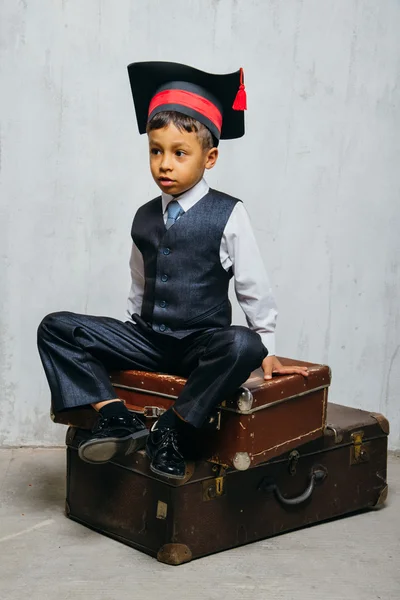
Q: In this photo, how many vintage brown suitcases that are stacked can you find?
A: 2